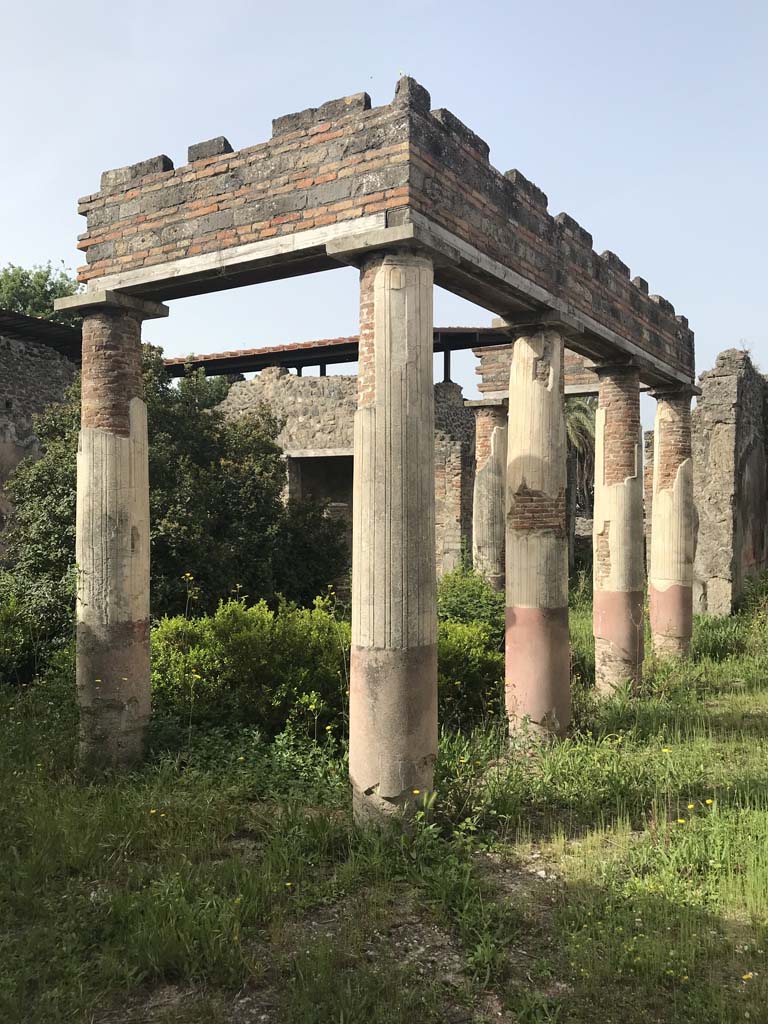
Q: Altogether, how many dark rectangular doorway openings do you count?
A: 1